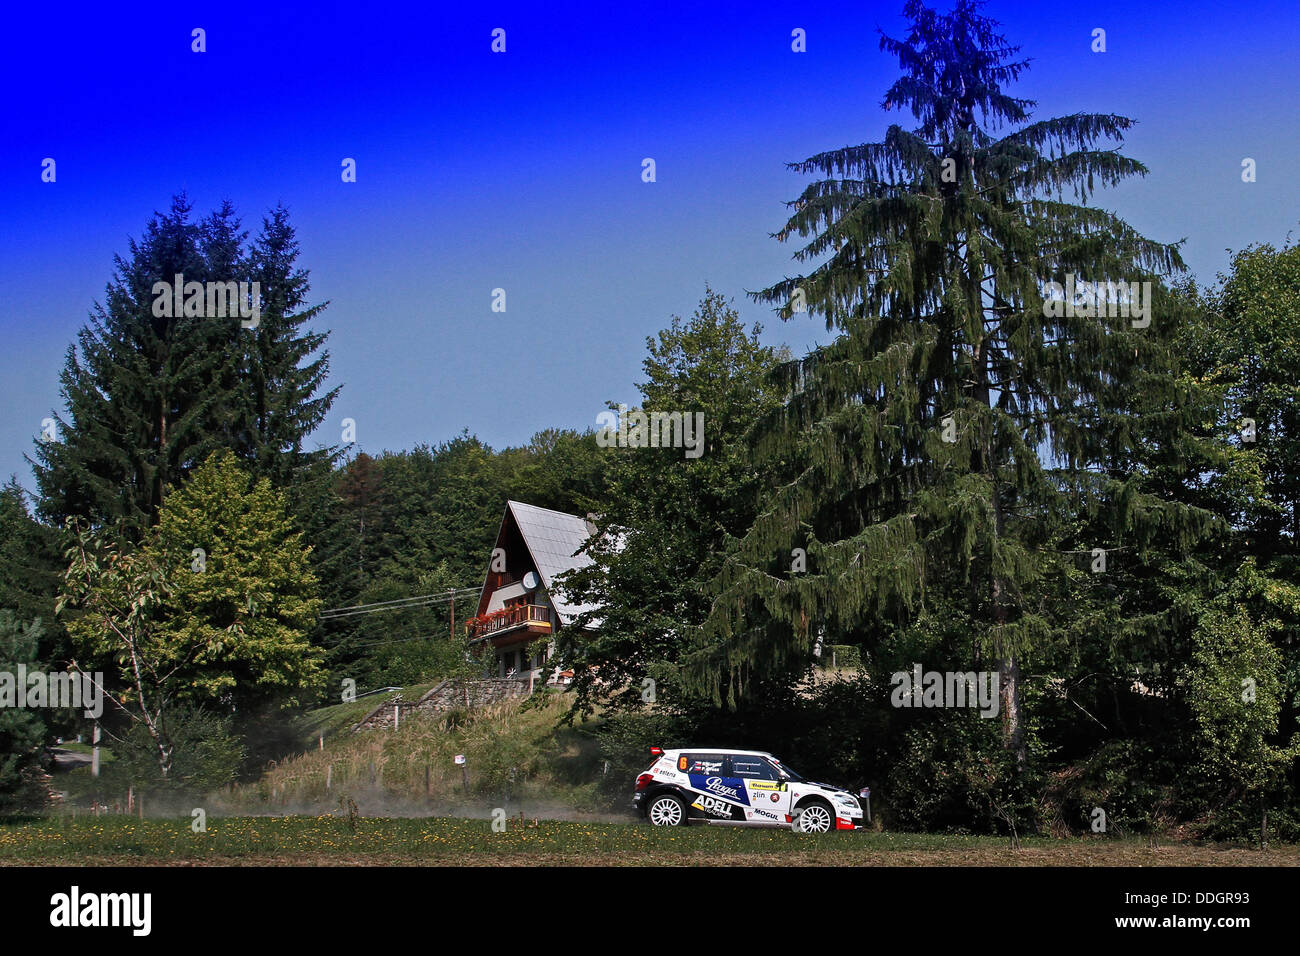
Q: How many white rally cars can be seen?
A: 1